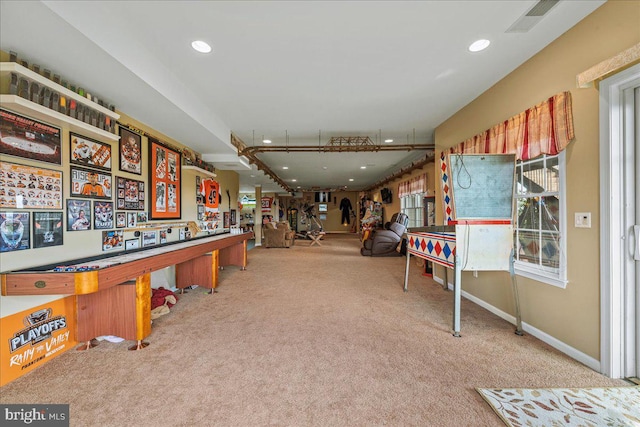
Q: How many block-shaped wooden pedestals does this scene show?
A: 3